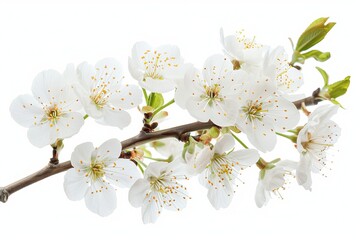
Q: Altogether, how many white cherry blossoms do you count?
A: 12